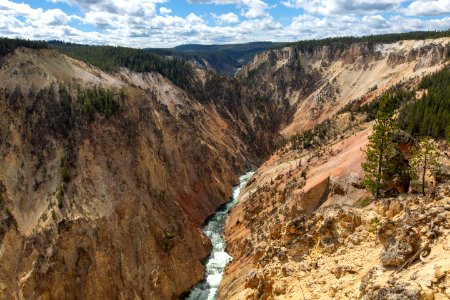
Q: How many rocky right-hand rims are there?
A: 1